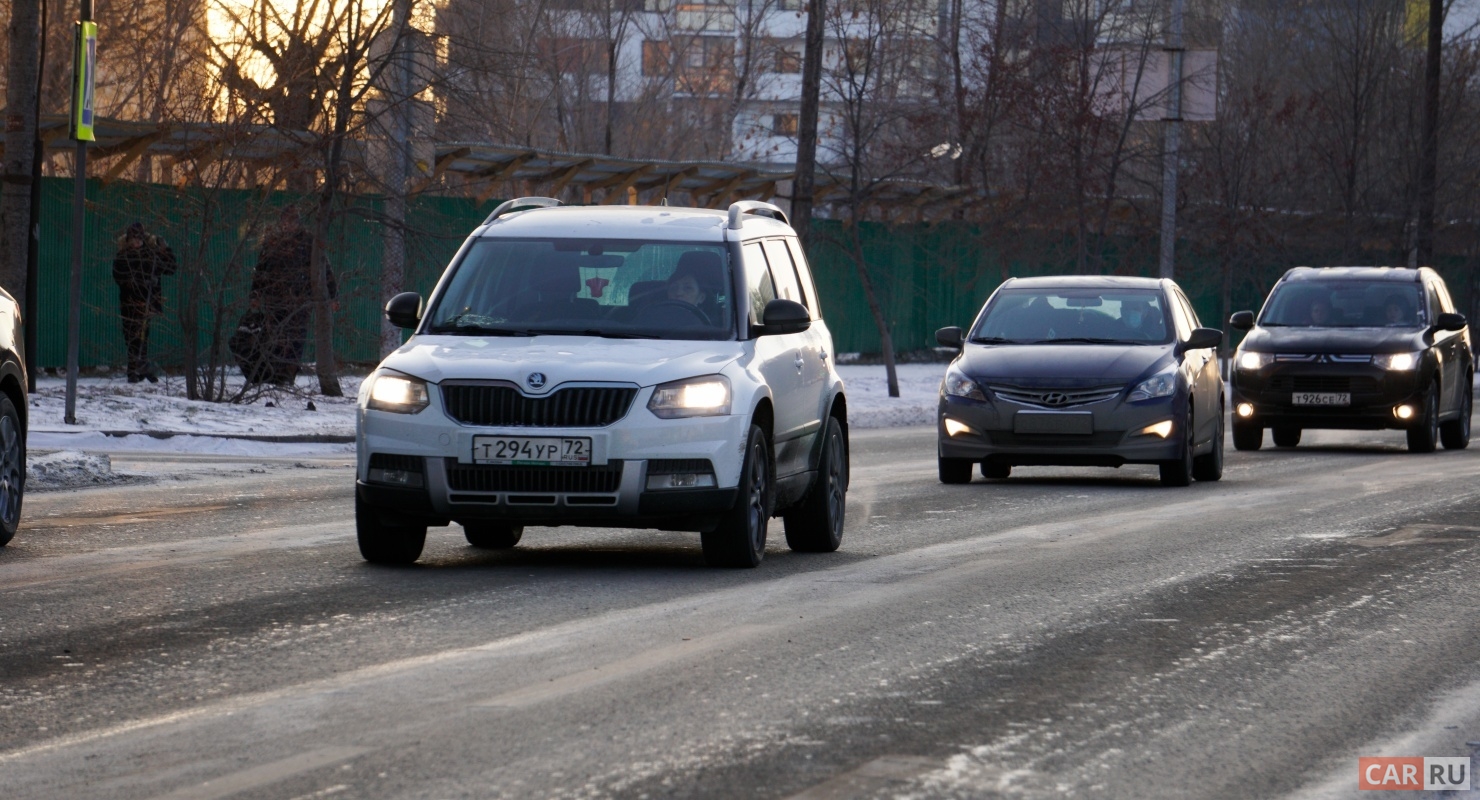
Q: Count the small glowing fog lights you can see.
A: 4